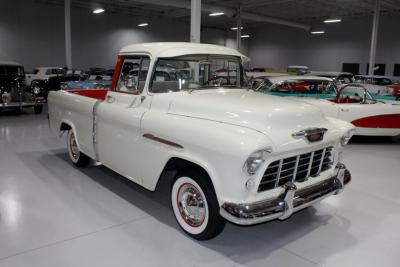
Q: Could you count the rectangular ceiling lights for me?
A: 7